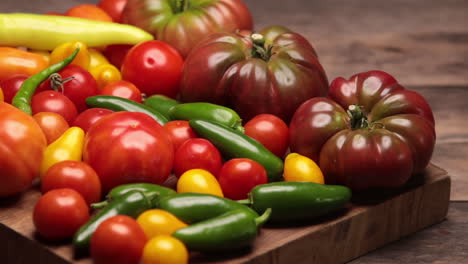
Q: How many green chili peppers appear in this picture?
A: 10